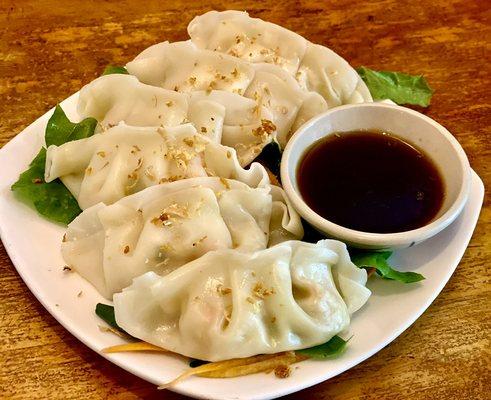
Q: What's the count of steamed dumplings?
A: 6